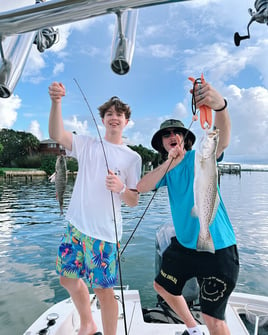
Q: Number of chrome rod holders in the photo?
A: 2